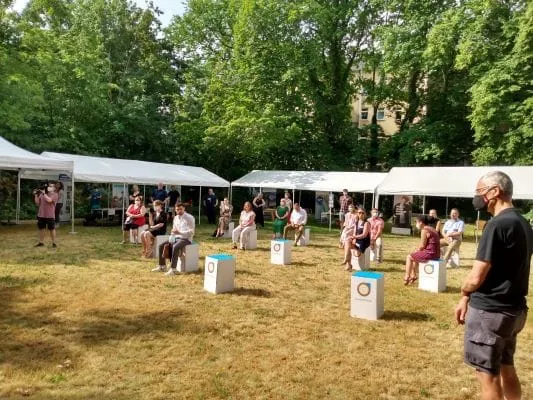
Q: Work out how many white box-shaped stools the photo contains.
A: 13